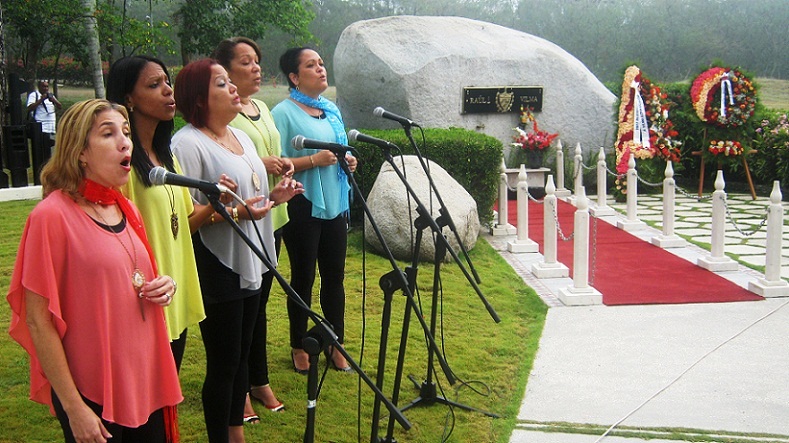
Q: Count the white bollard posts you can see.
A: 11